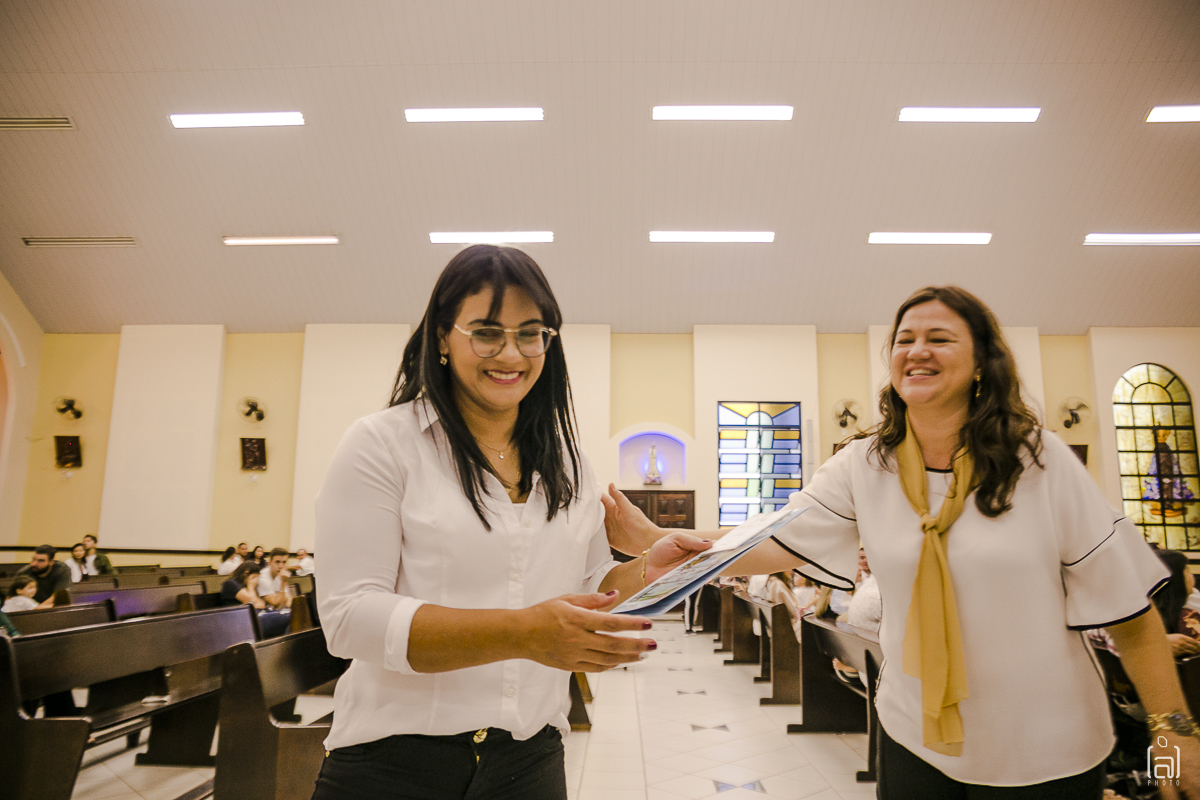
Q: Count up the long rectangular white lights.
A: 10